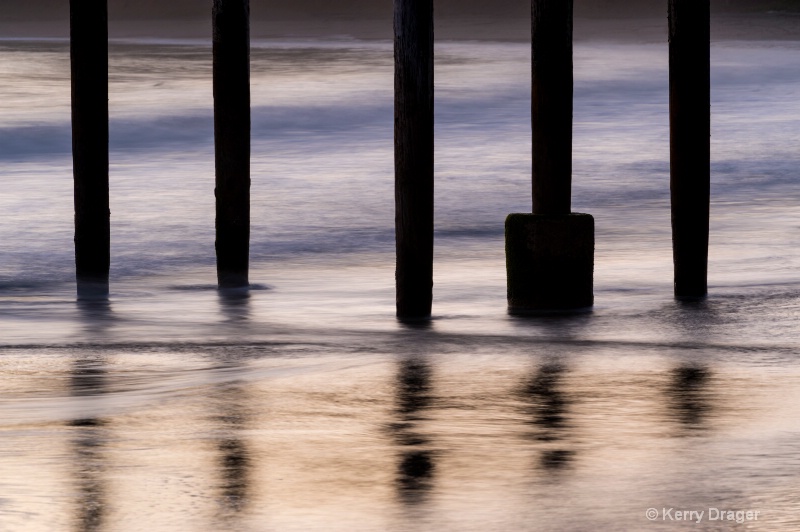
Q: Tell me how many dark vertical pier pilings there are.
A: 5